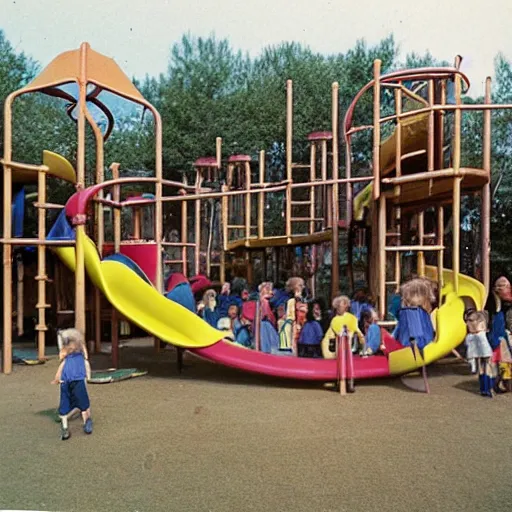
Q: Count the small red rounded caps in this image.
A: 3